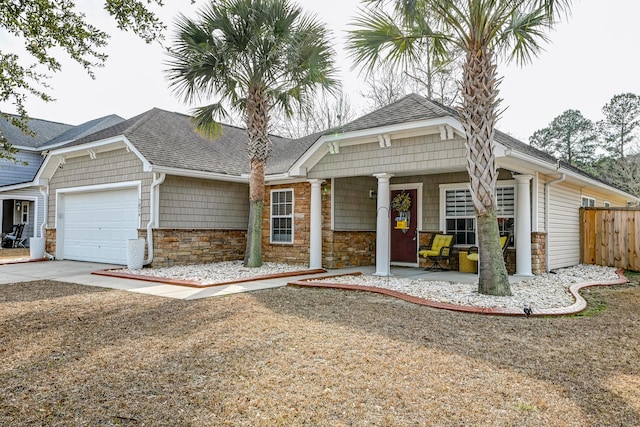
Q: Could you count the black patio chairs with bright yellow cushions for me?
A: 2